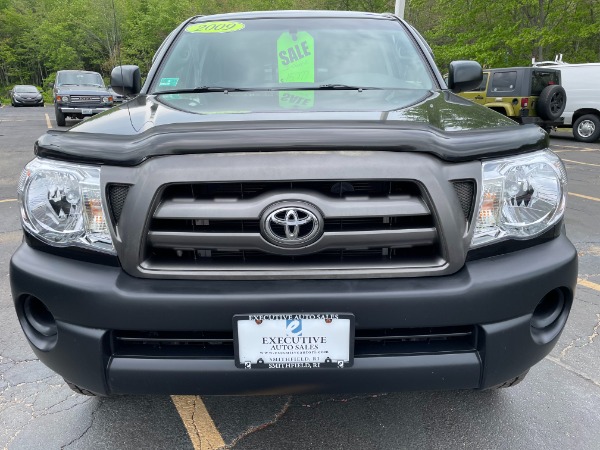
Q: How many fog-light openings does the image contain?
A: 2